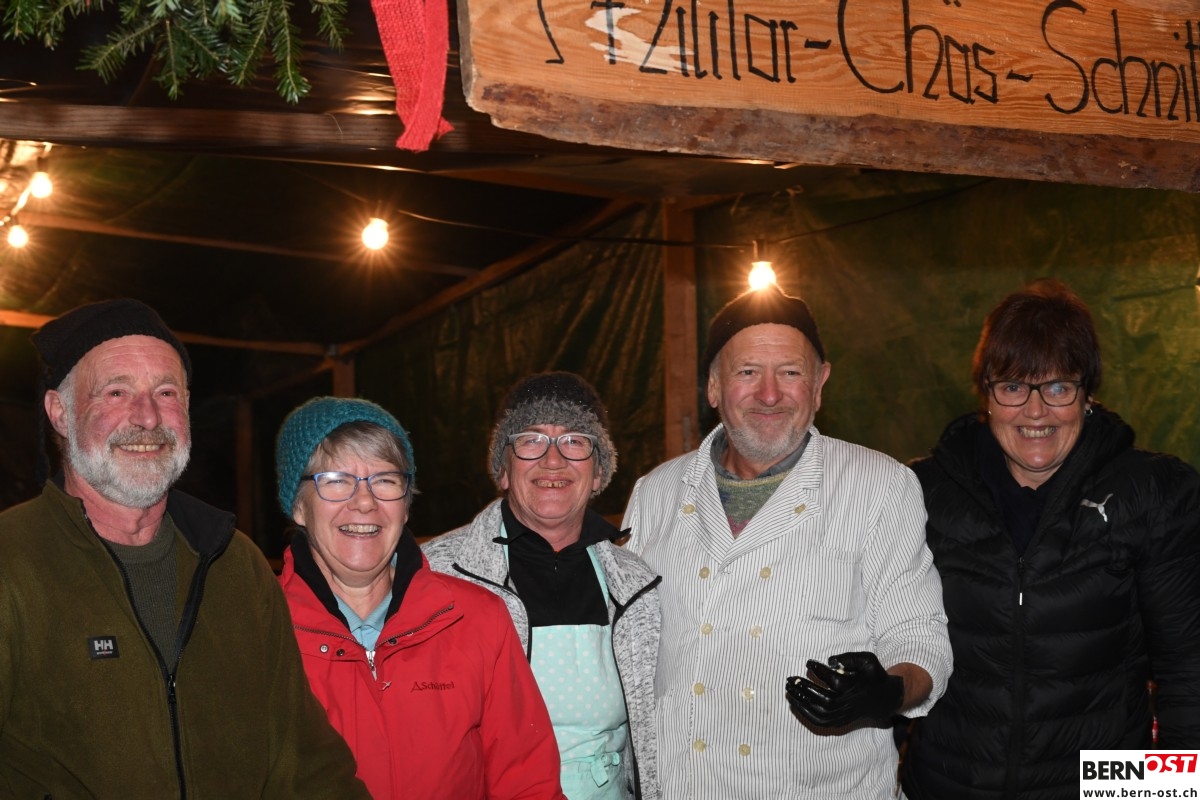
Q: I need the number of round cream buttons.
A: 10